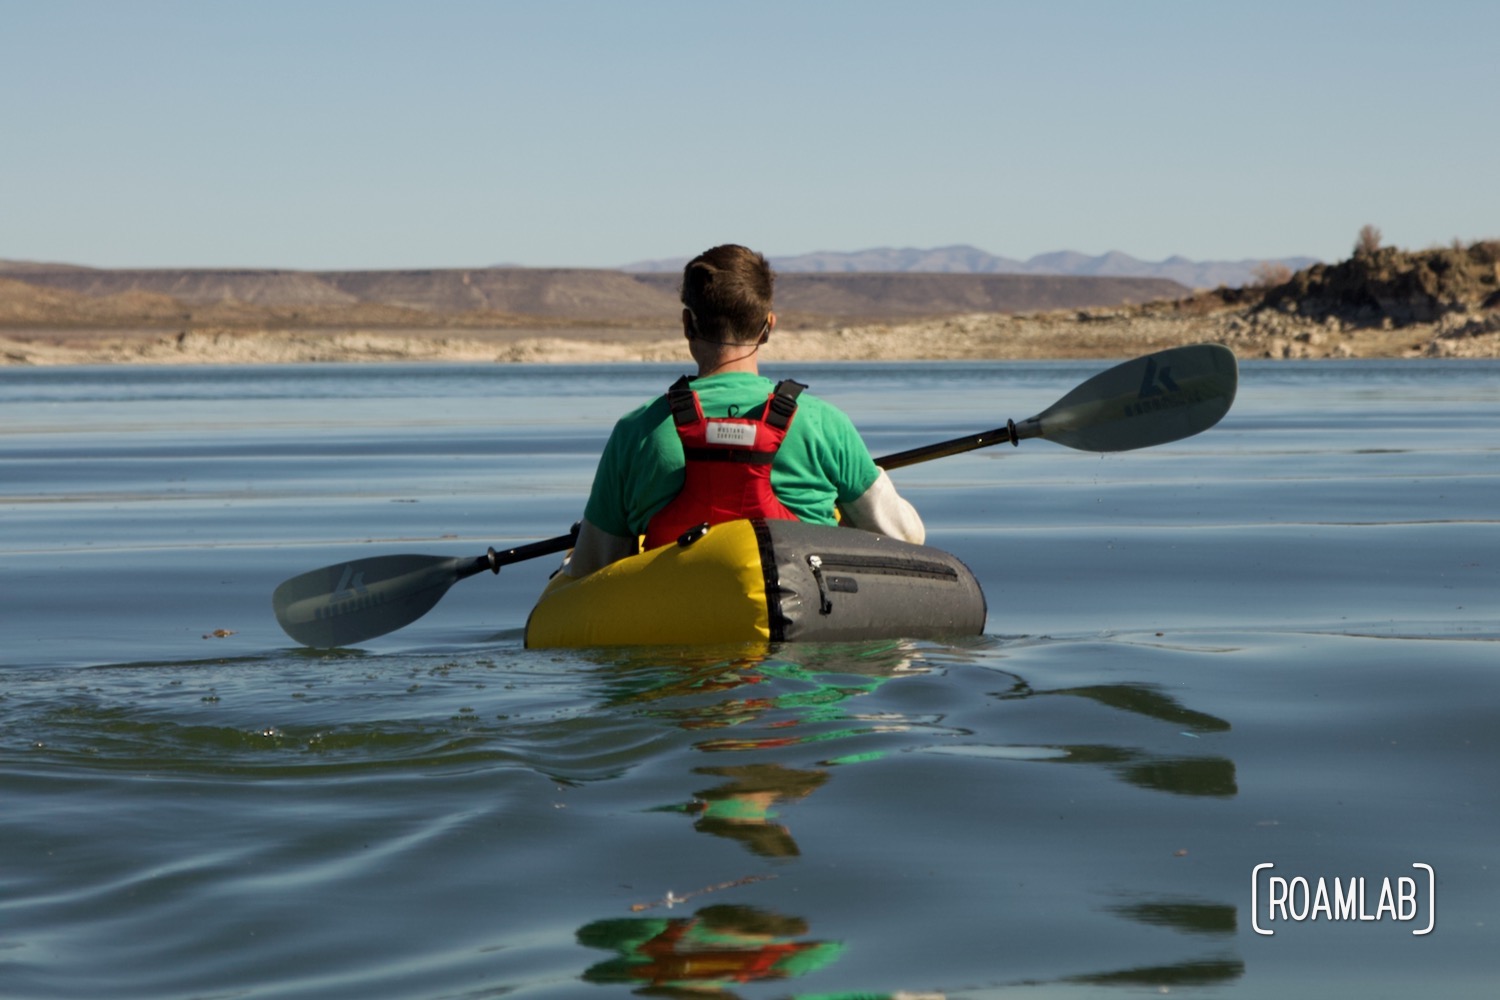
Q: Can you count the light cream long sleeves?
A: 2